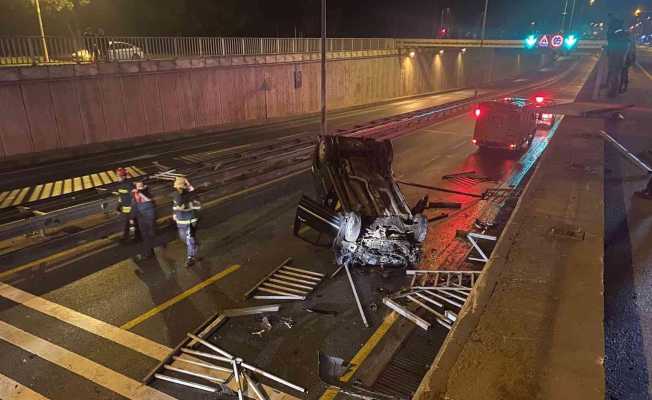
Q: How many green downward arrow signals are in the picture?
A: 2